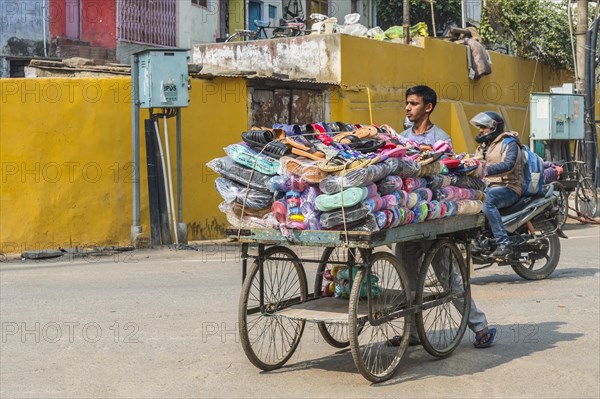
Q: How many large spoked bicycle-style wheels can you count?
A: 4